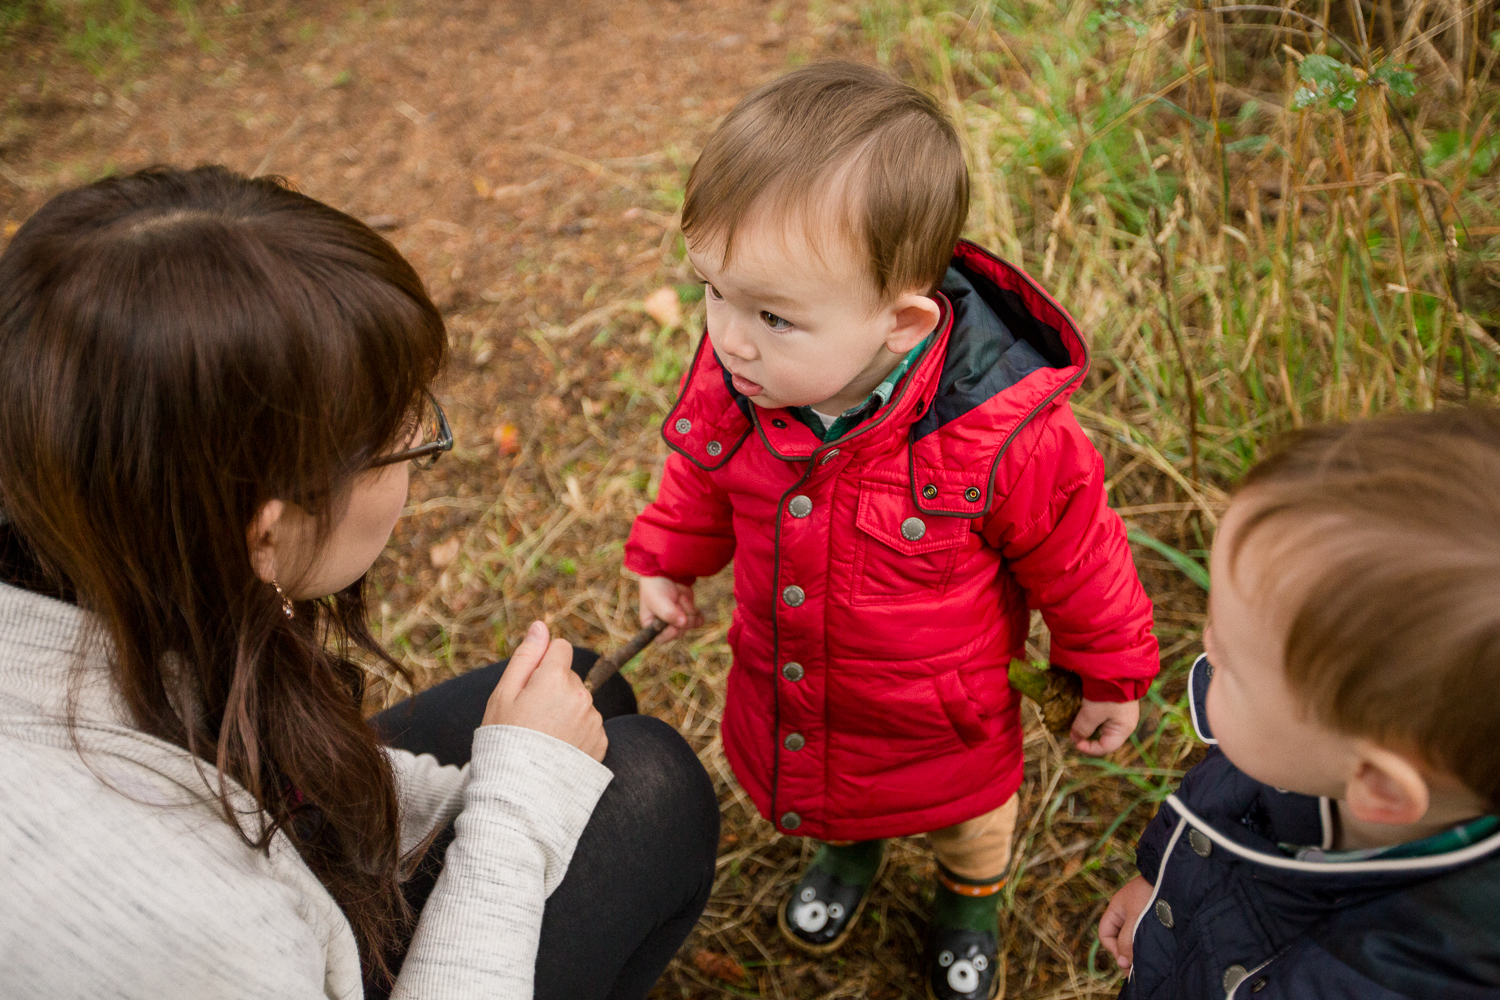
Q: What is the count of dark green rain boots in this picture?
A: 2